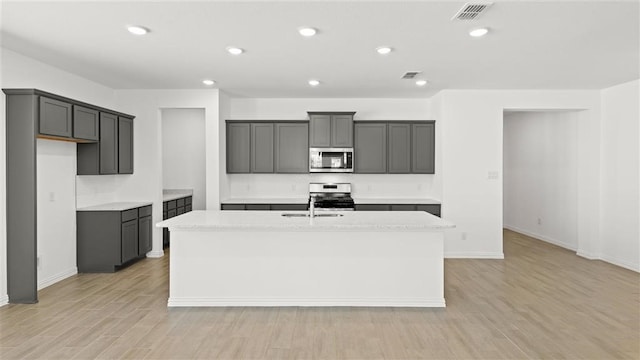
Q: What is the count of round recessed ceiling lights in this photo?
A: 8